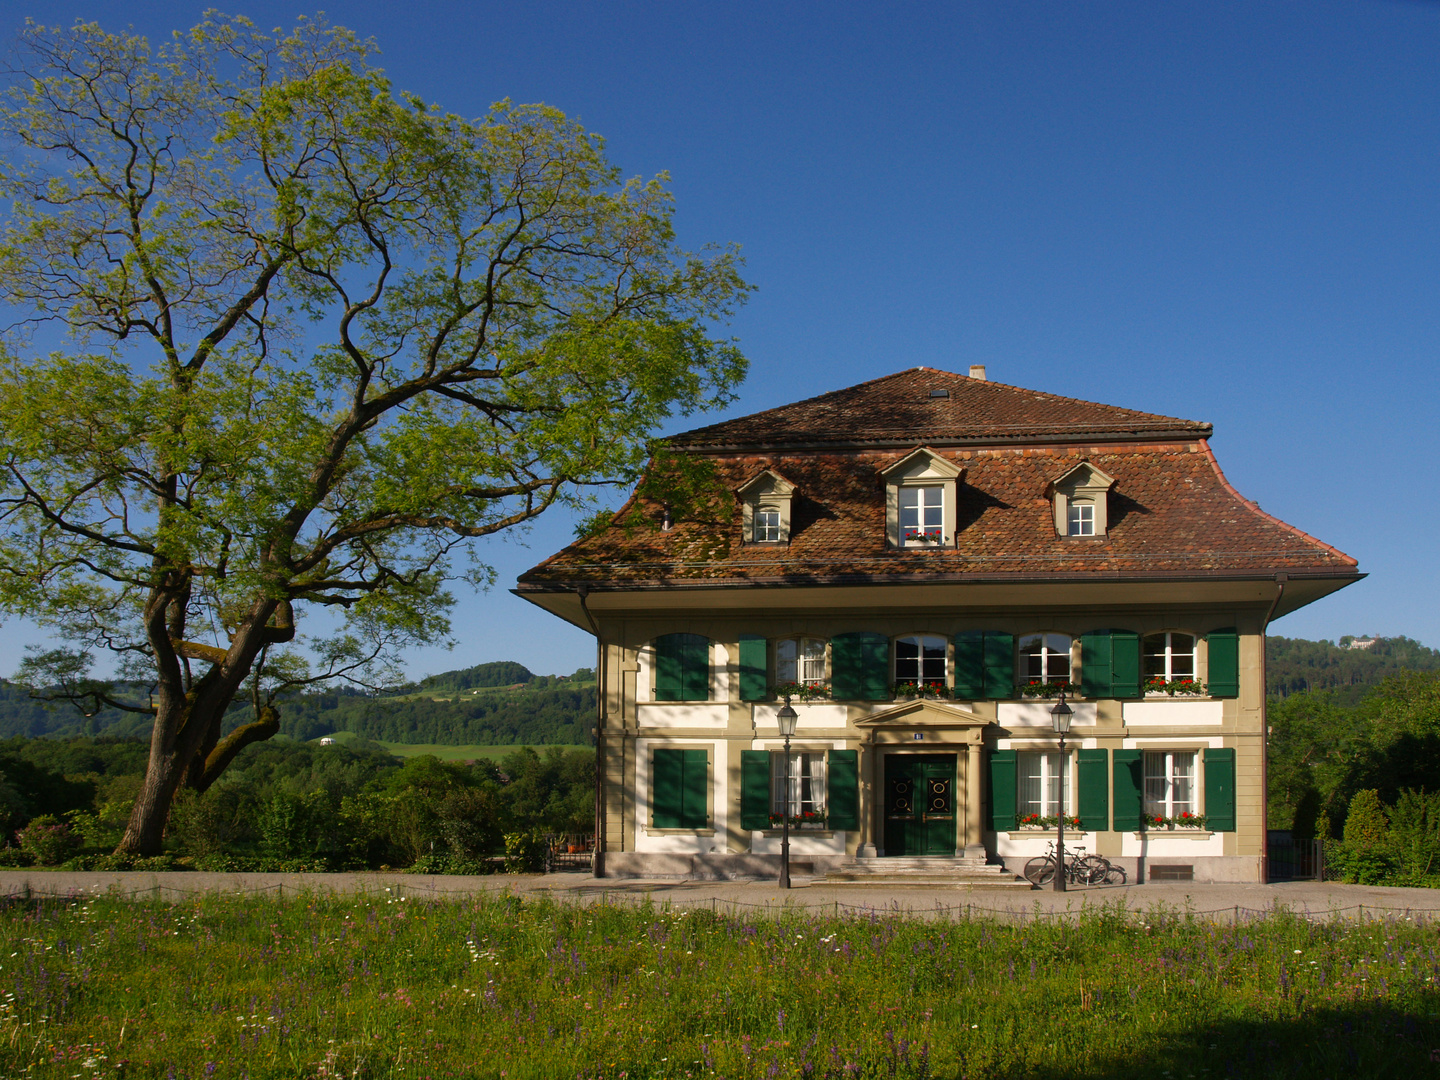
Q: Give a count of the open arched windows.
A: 4